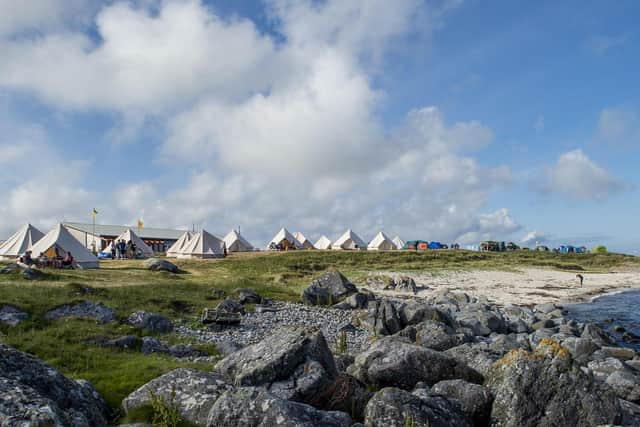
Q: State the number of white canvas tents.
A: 12